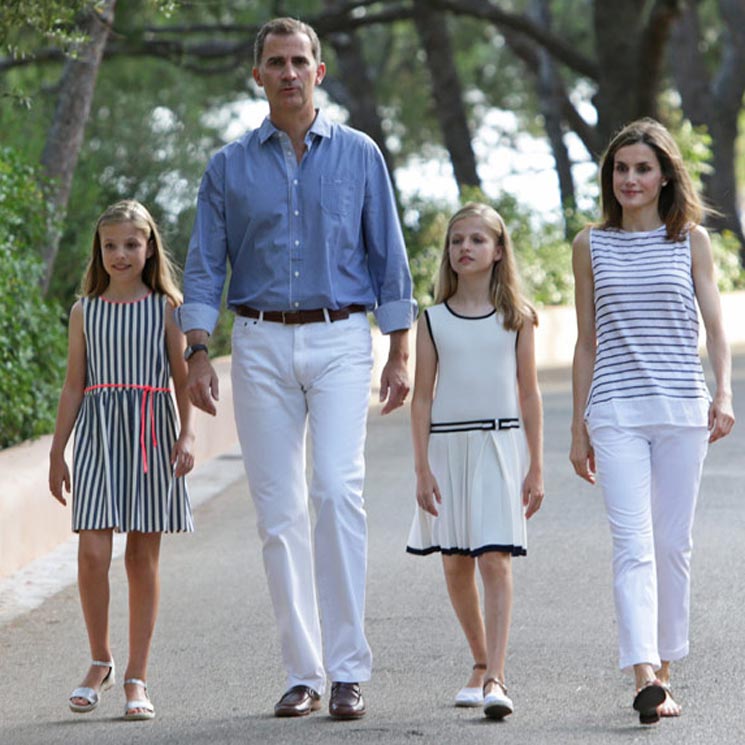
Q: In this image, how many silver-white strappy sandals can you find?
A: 2